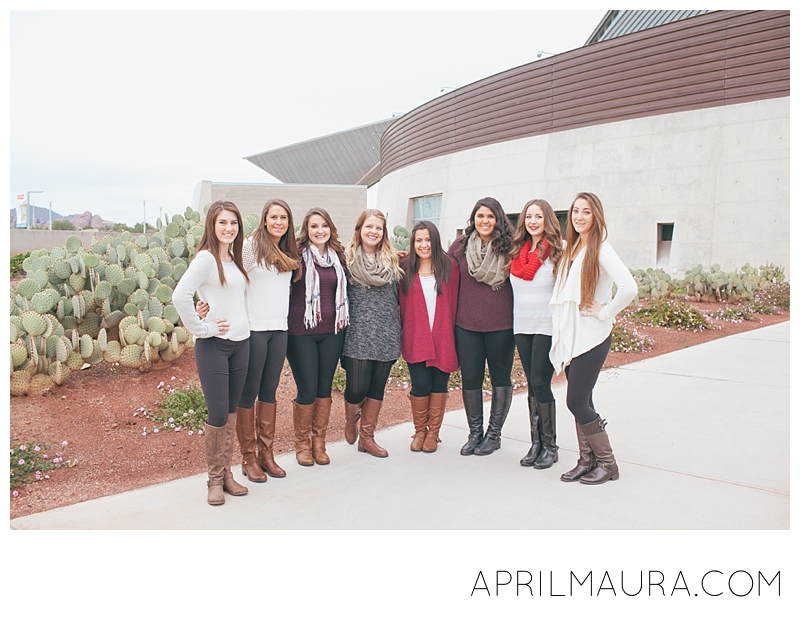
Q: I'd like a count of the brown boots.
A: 12